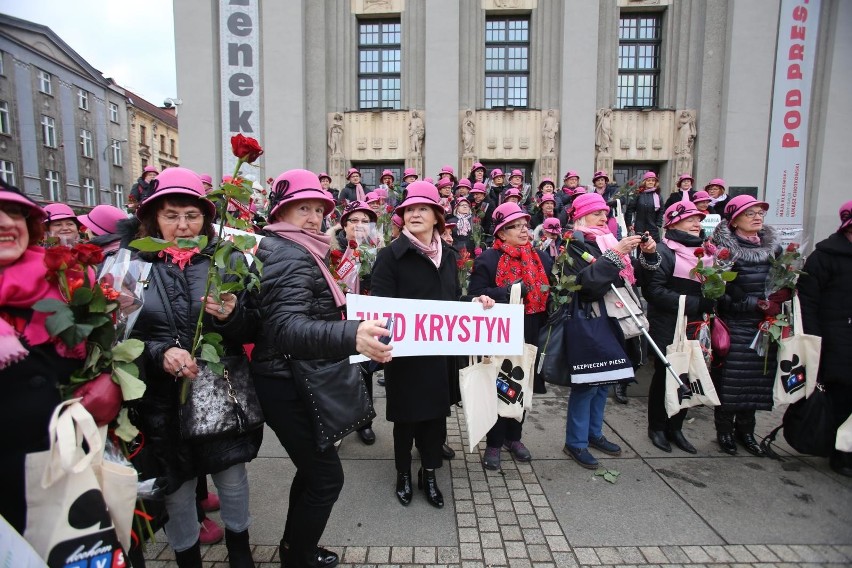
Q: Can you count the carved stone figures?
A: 6